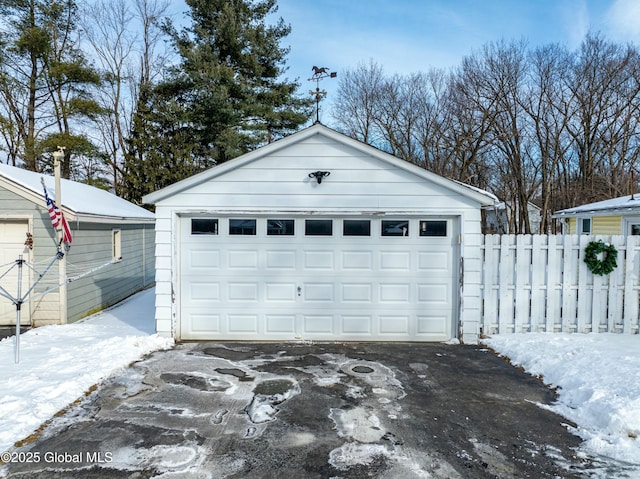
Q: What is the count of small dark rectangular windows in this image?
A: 7